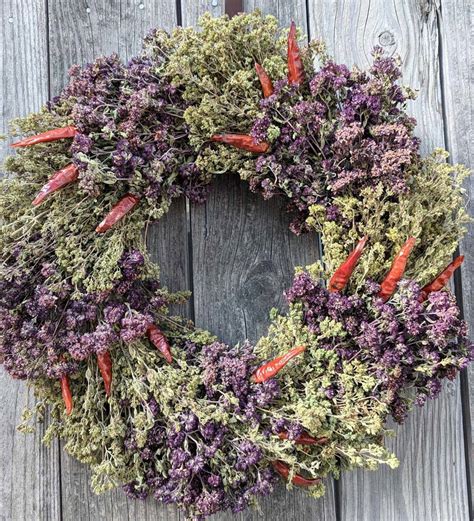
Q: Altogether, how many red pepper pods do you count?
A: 15